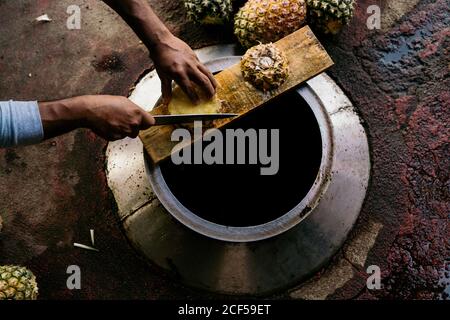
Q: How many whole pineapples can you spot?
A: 4